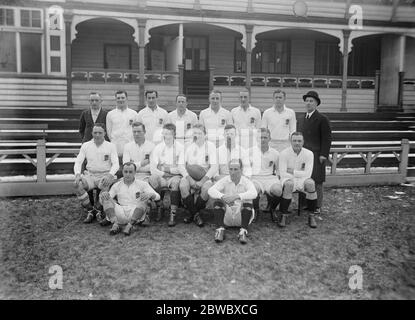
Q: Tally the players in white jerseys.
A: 15